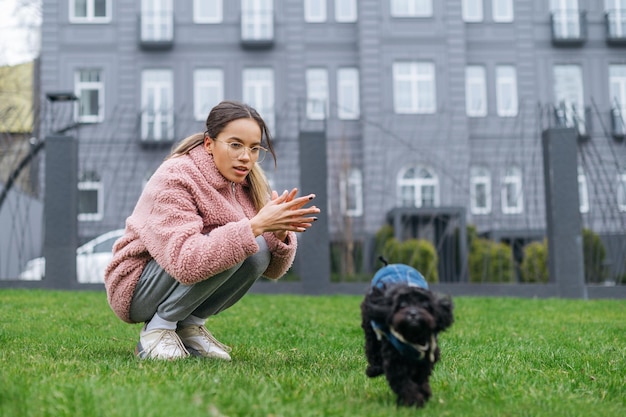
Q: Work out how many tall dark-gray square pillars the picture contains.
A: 3